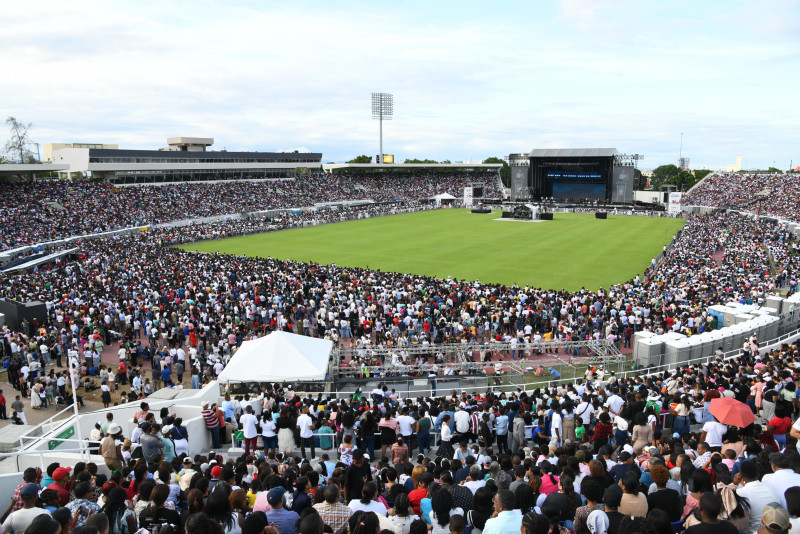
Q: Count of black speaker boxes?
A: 4